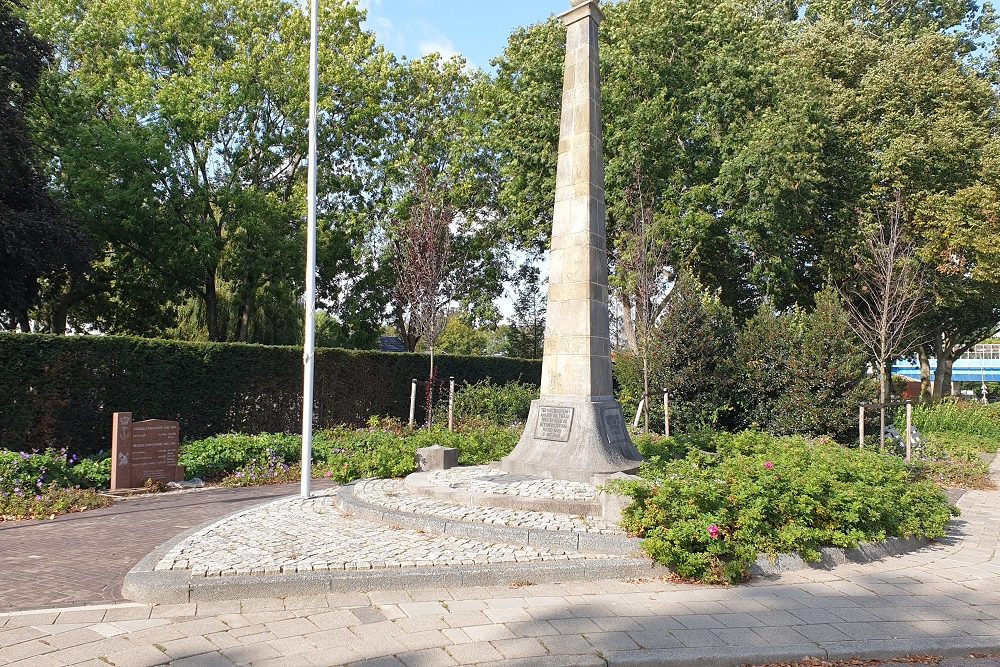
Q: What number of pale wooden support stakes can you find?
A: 6